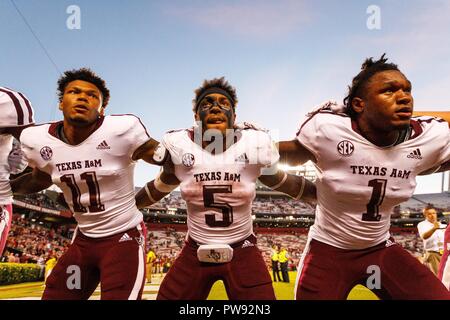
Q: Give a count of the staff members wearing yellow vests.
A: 2